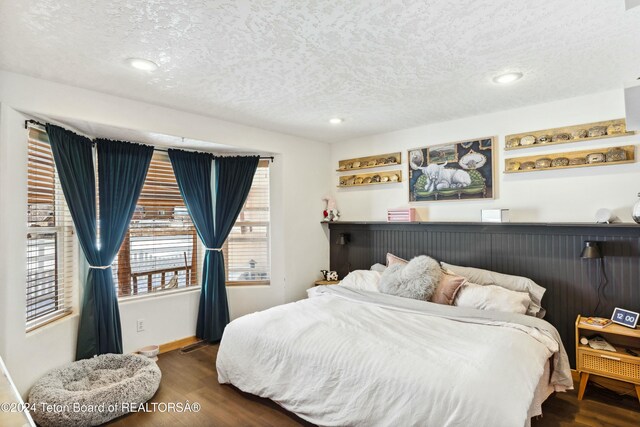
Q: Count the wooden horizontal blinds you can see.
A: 3